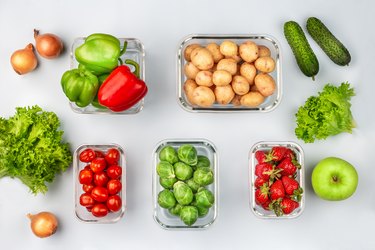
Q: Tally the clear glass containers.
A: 5